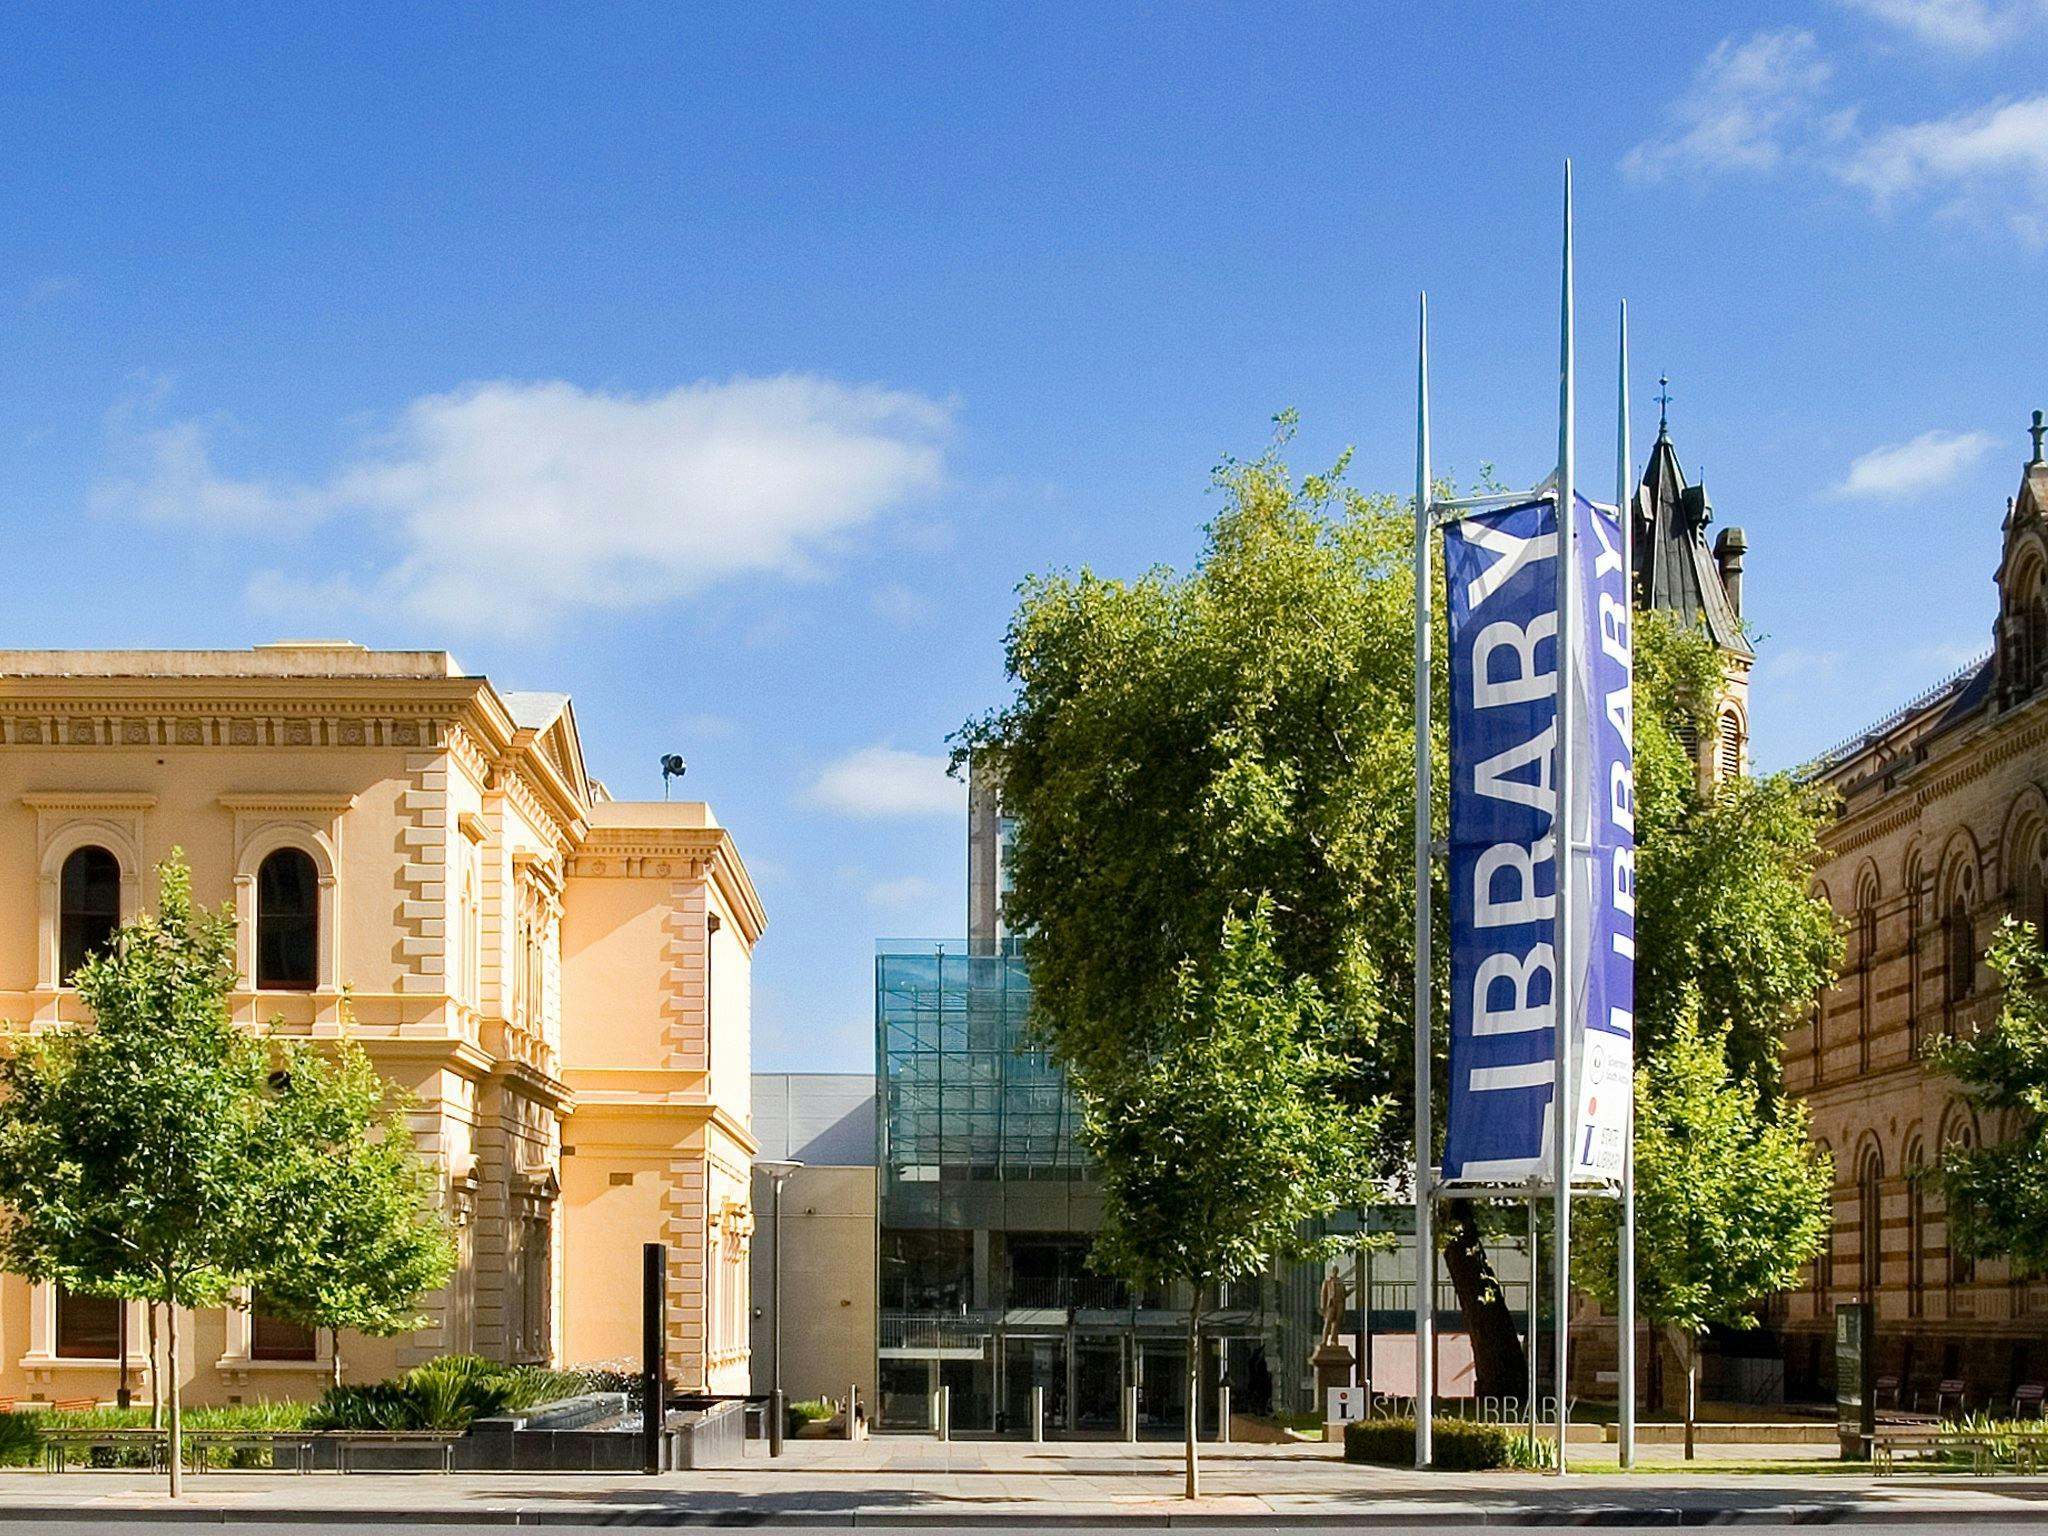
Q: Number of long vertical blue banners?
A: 2